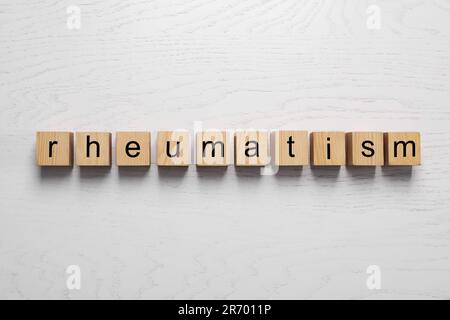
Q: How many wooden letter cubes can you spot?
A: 10